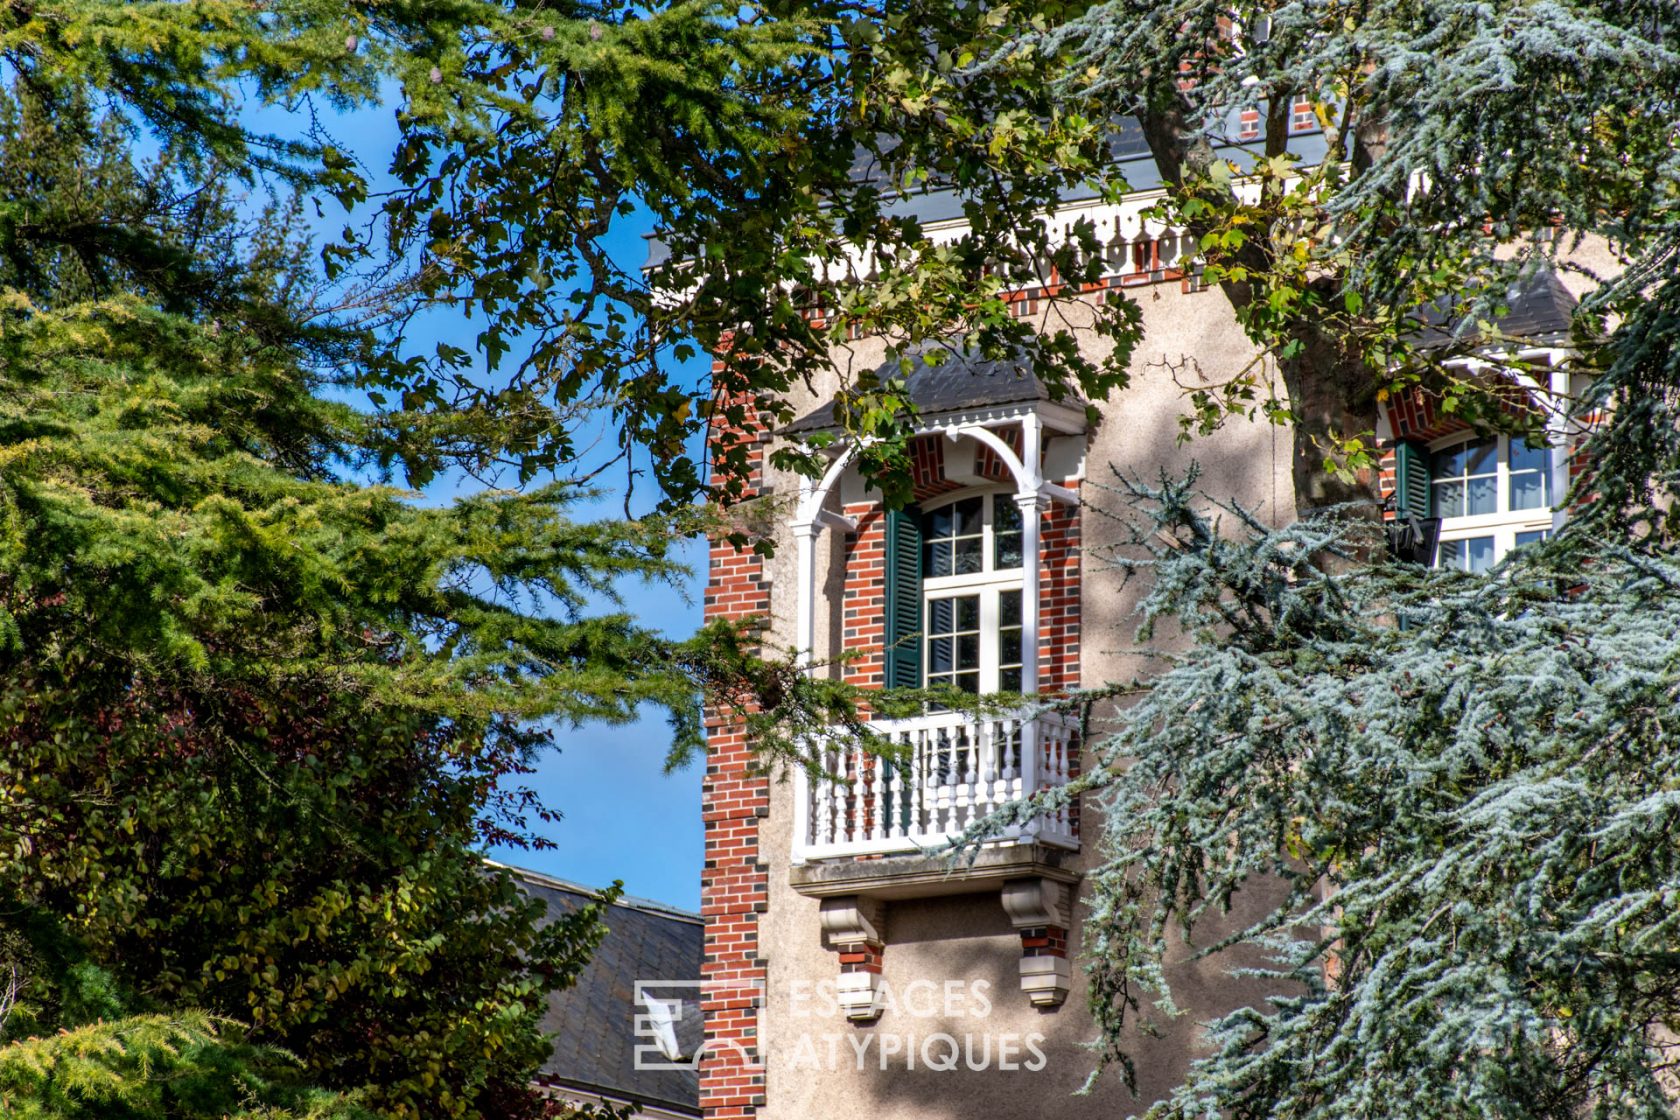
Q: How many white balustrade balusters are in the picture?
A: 14